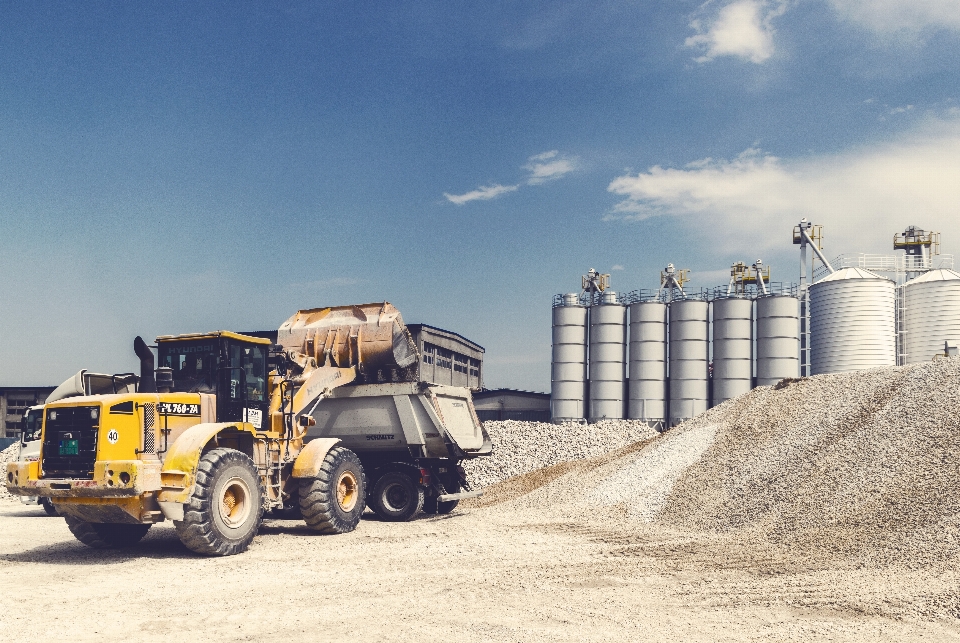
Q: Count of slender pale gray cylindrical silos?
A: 6